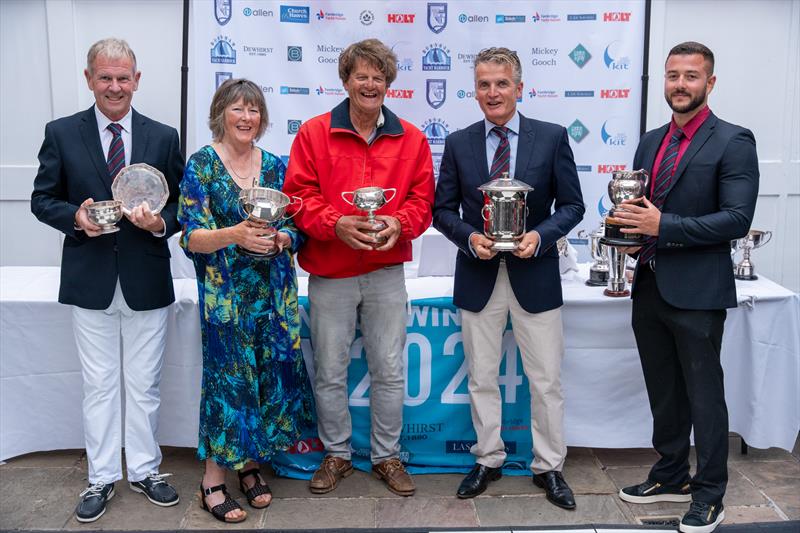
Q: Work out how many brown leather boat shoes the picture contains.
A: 2